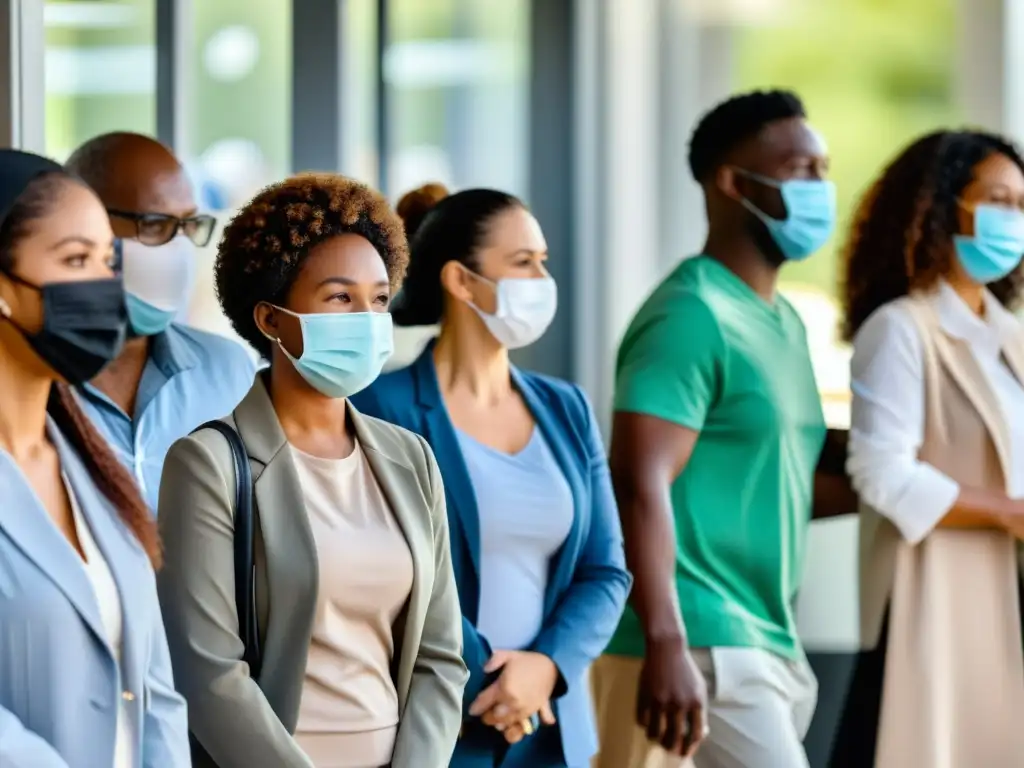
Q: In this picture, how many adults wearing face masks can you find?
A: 6